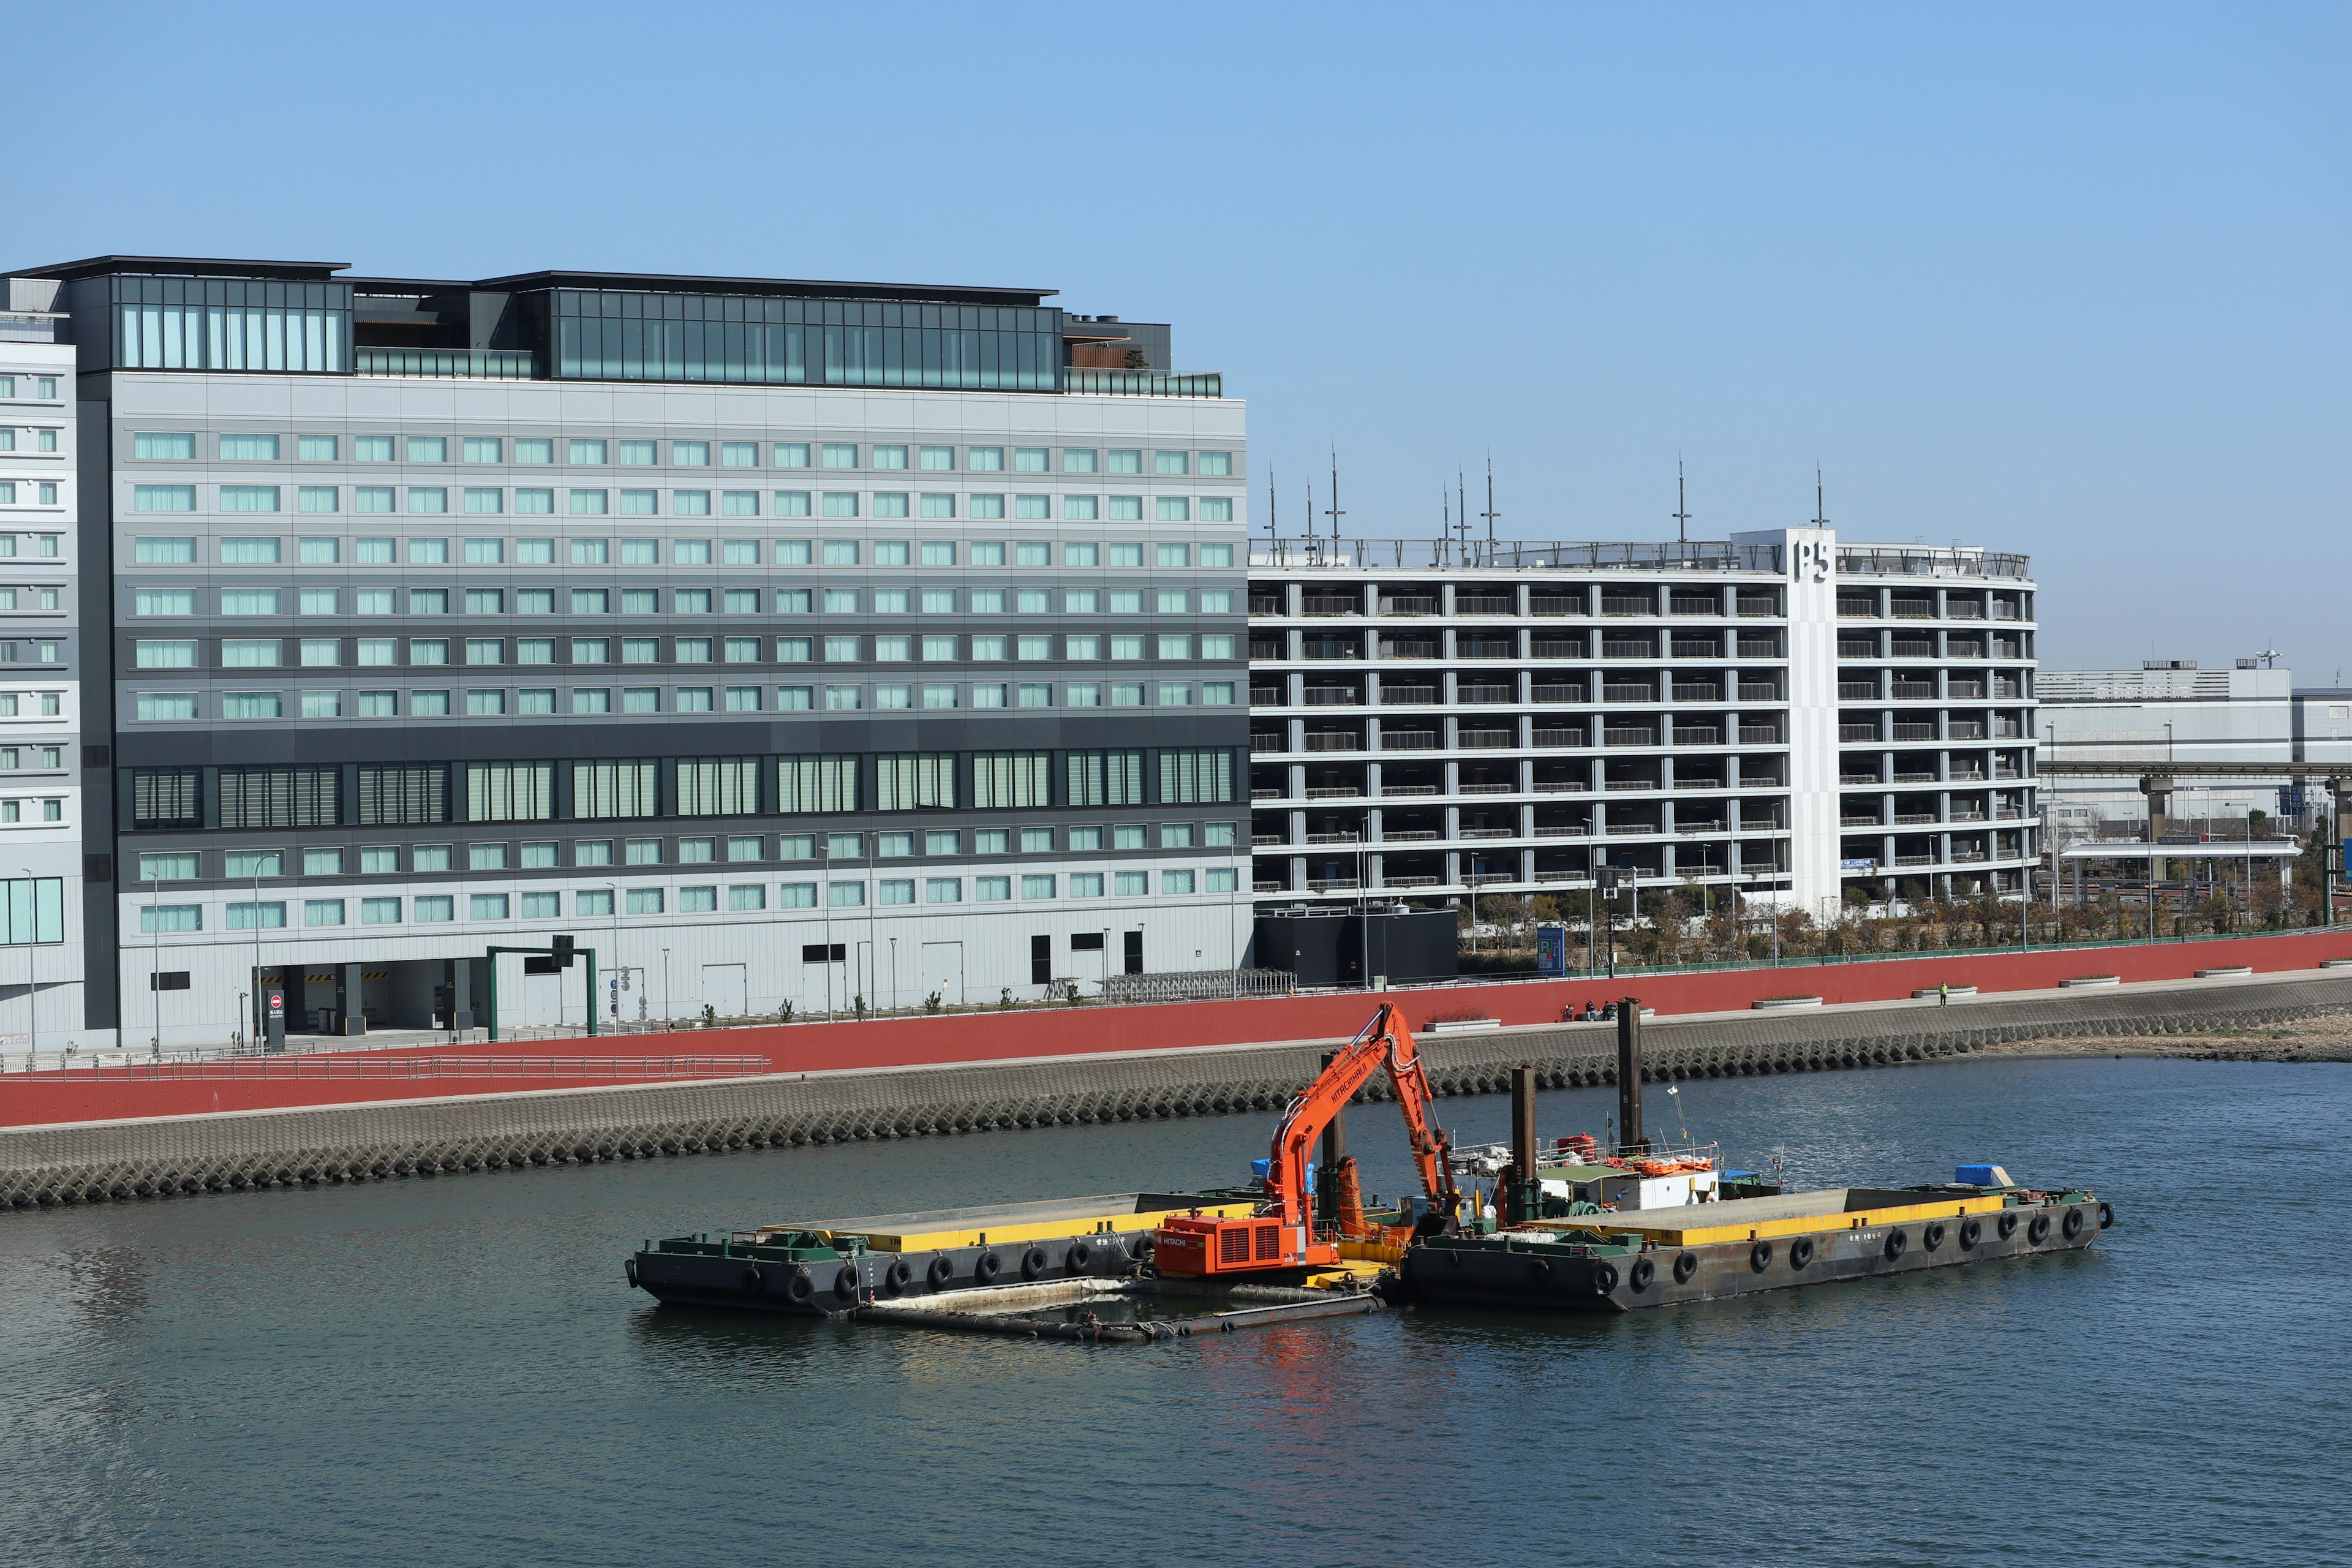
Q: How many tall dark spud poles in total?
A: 3